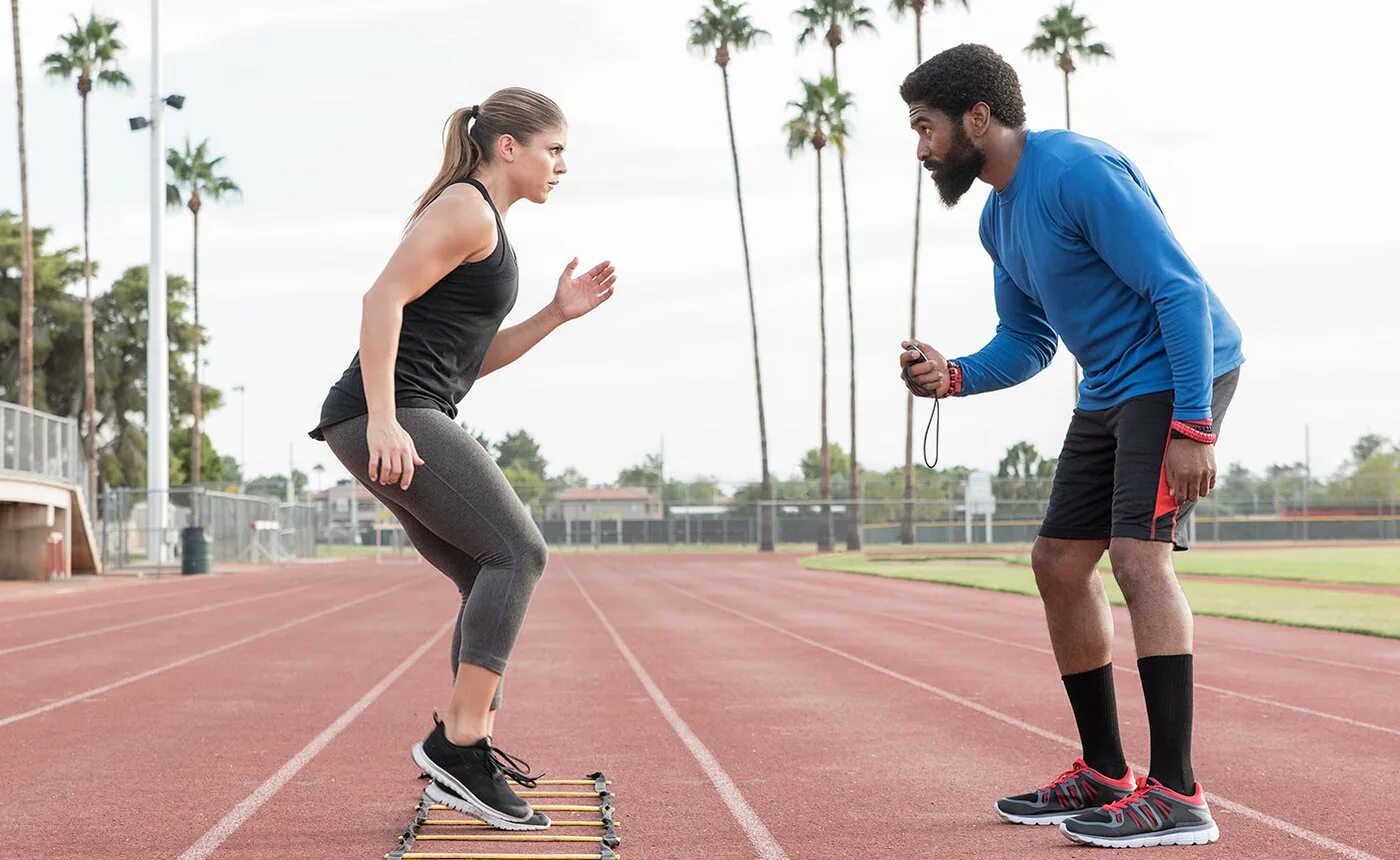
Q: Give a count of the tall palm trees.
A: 8